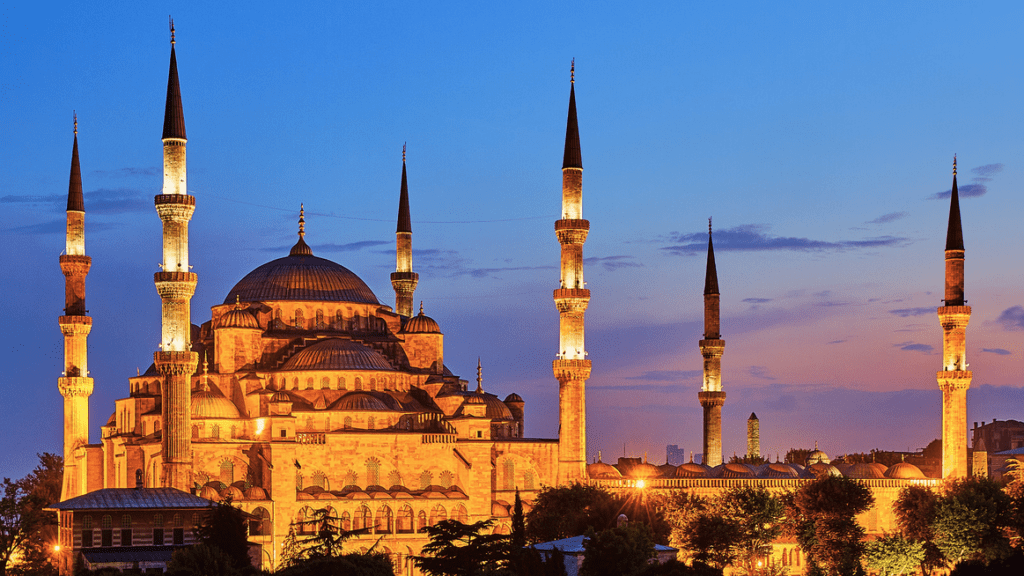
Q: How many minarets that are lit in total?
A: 6